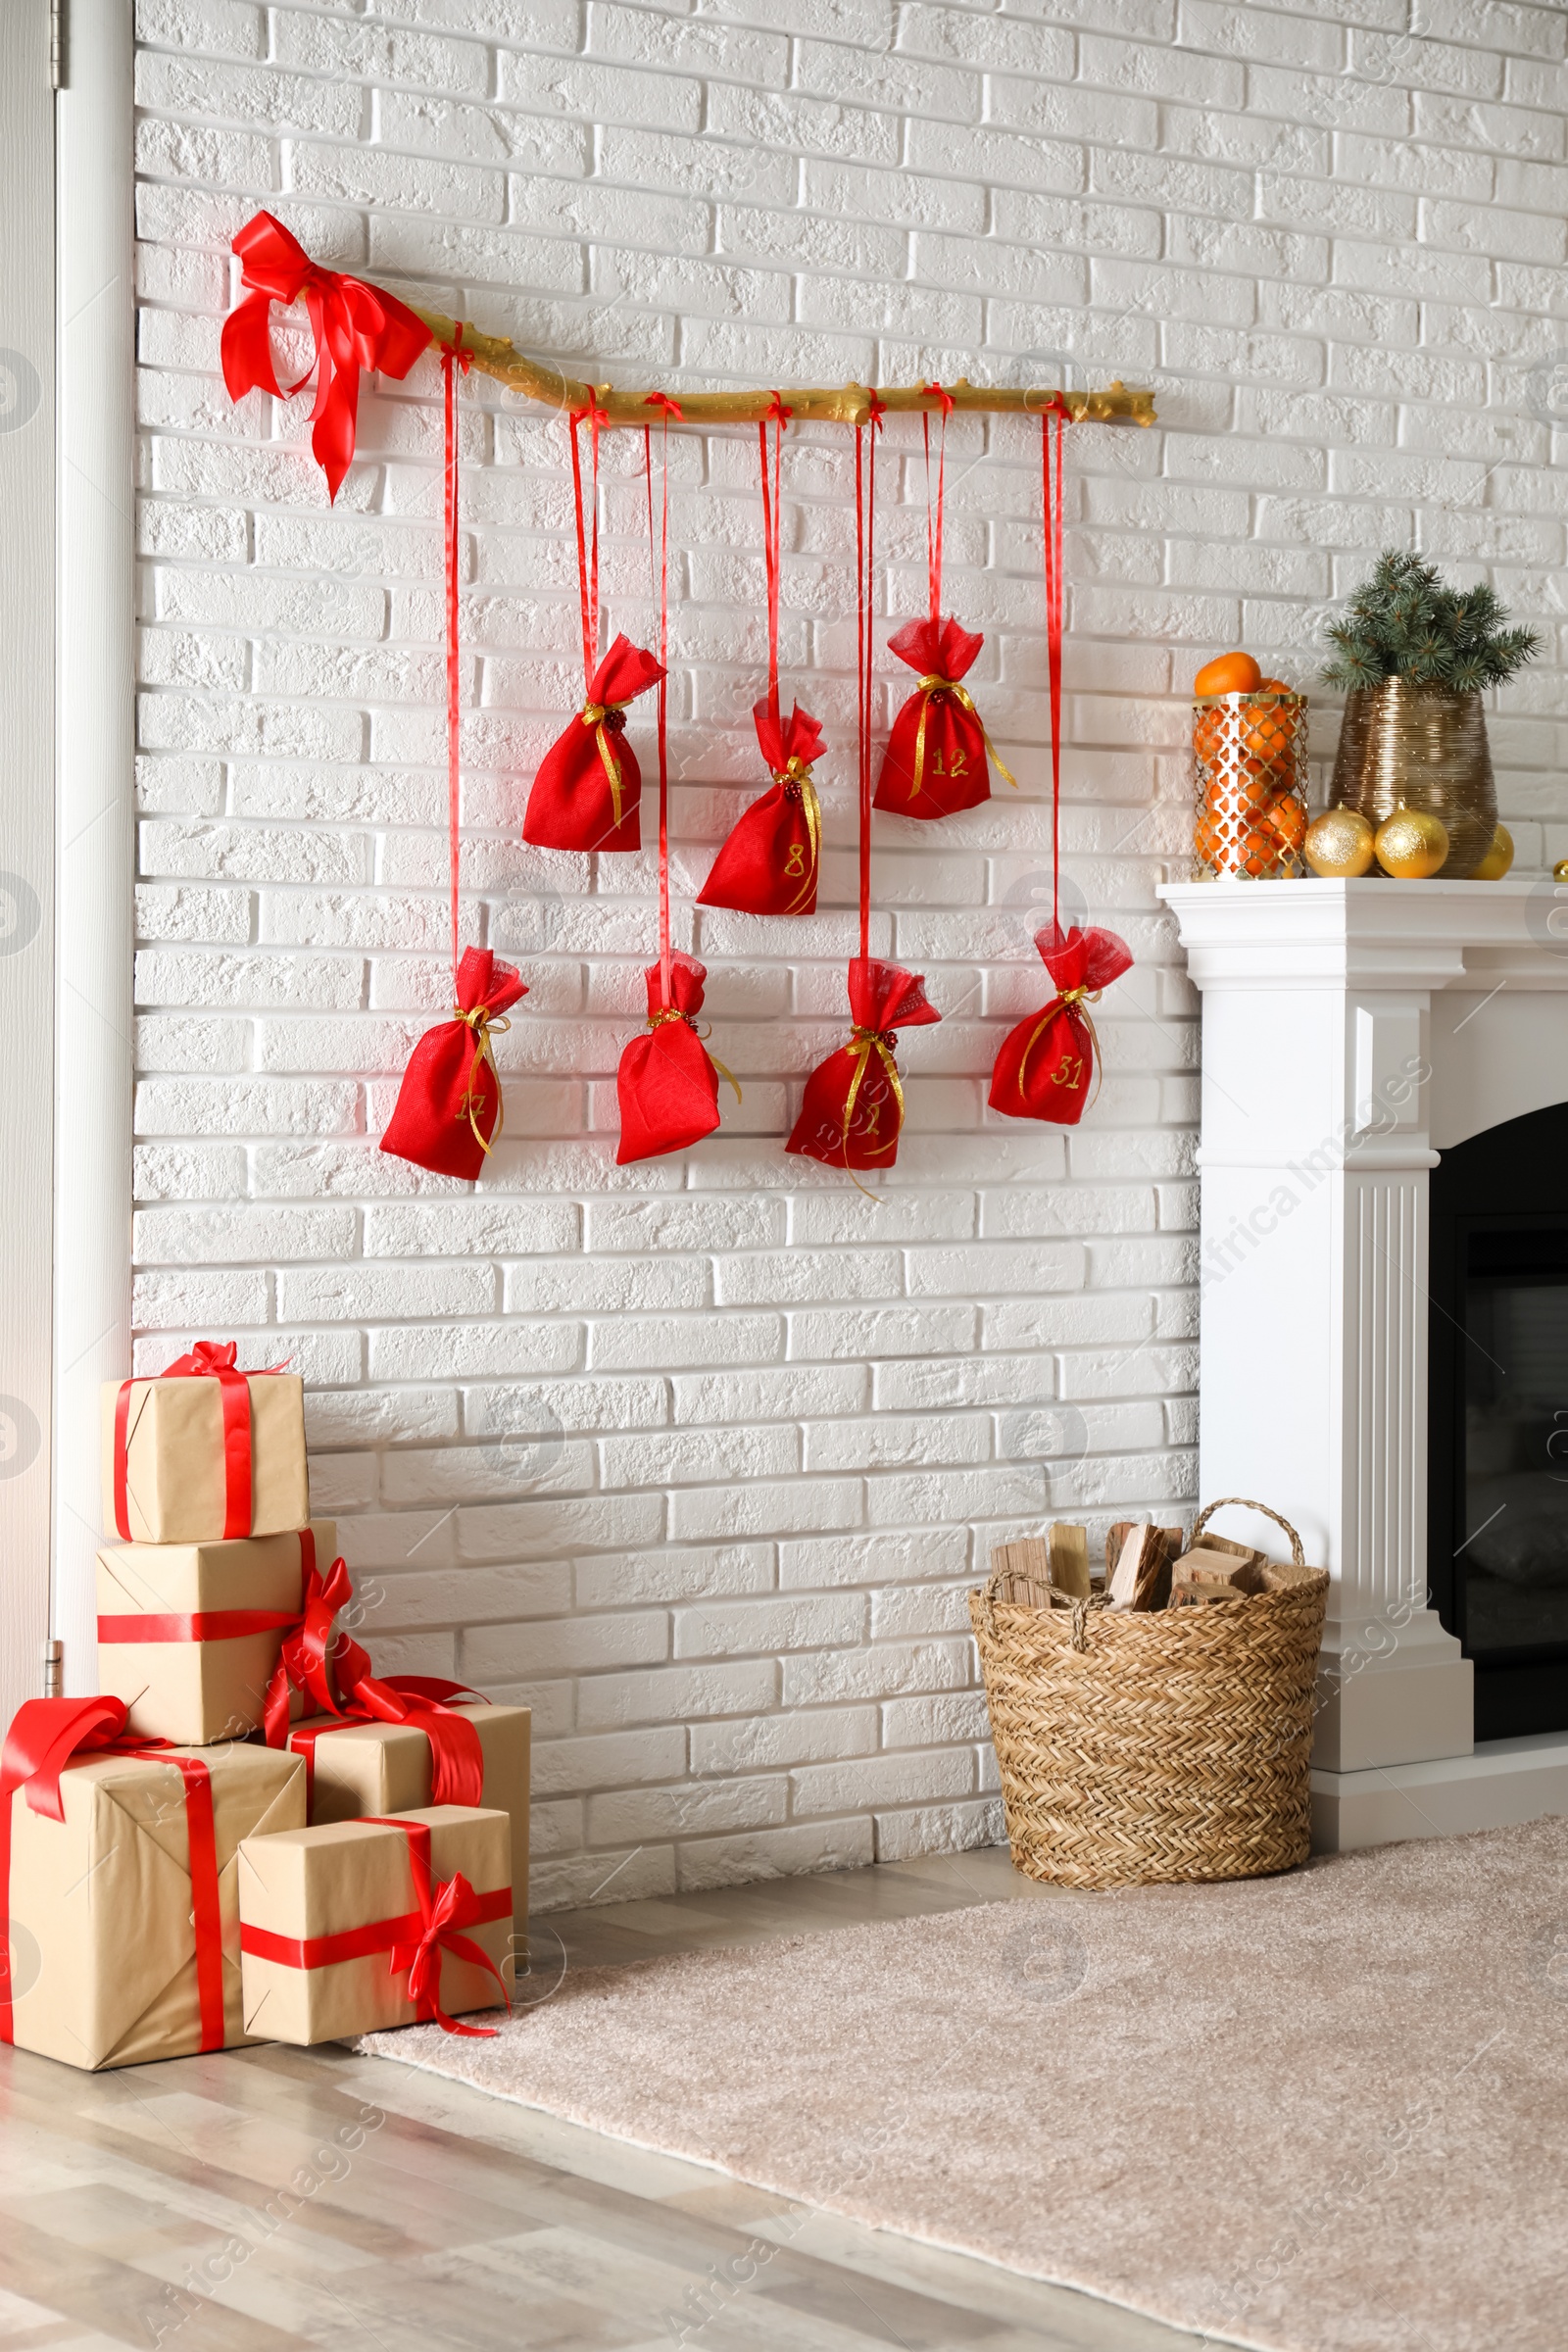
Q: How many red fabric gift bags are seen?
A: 7